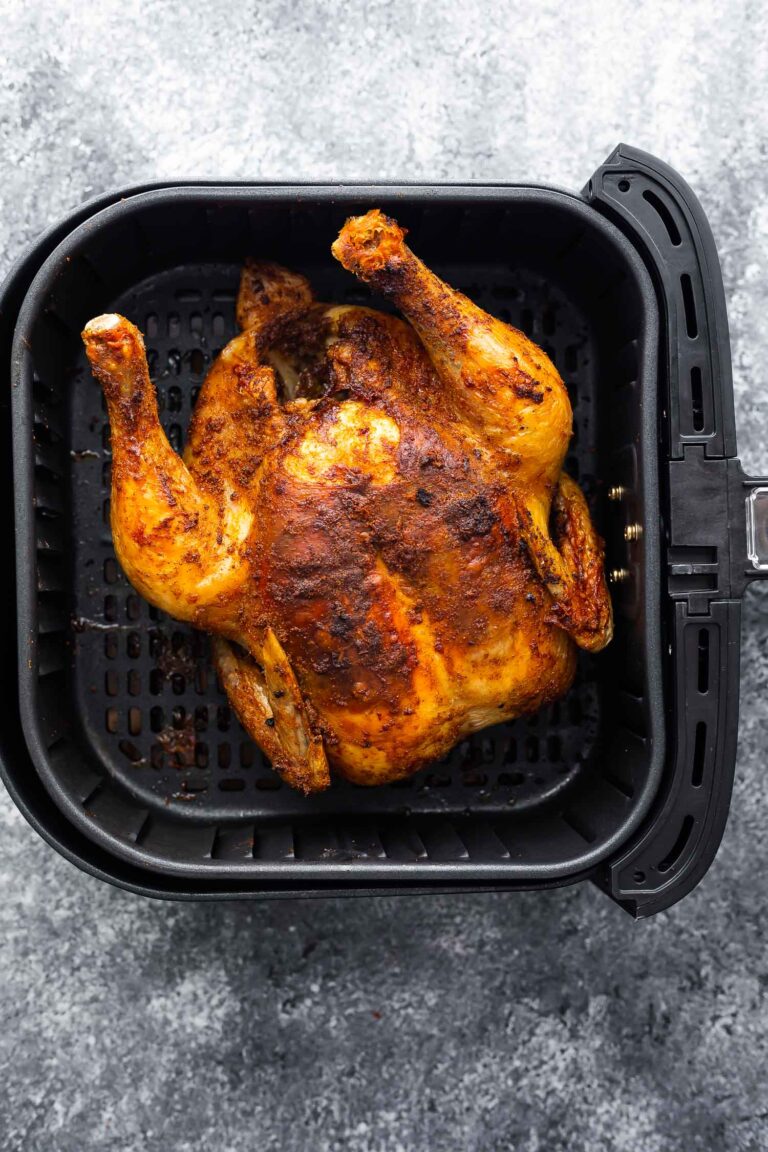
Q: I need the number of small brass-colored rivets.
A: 3